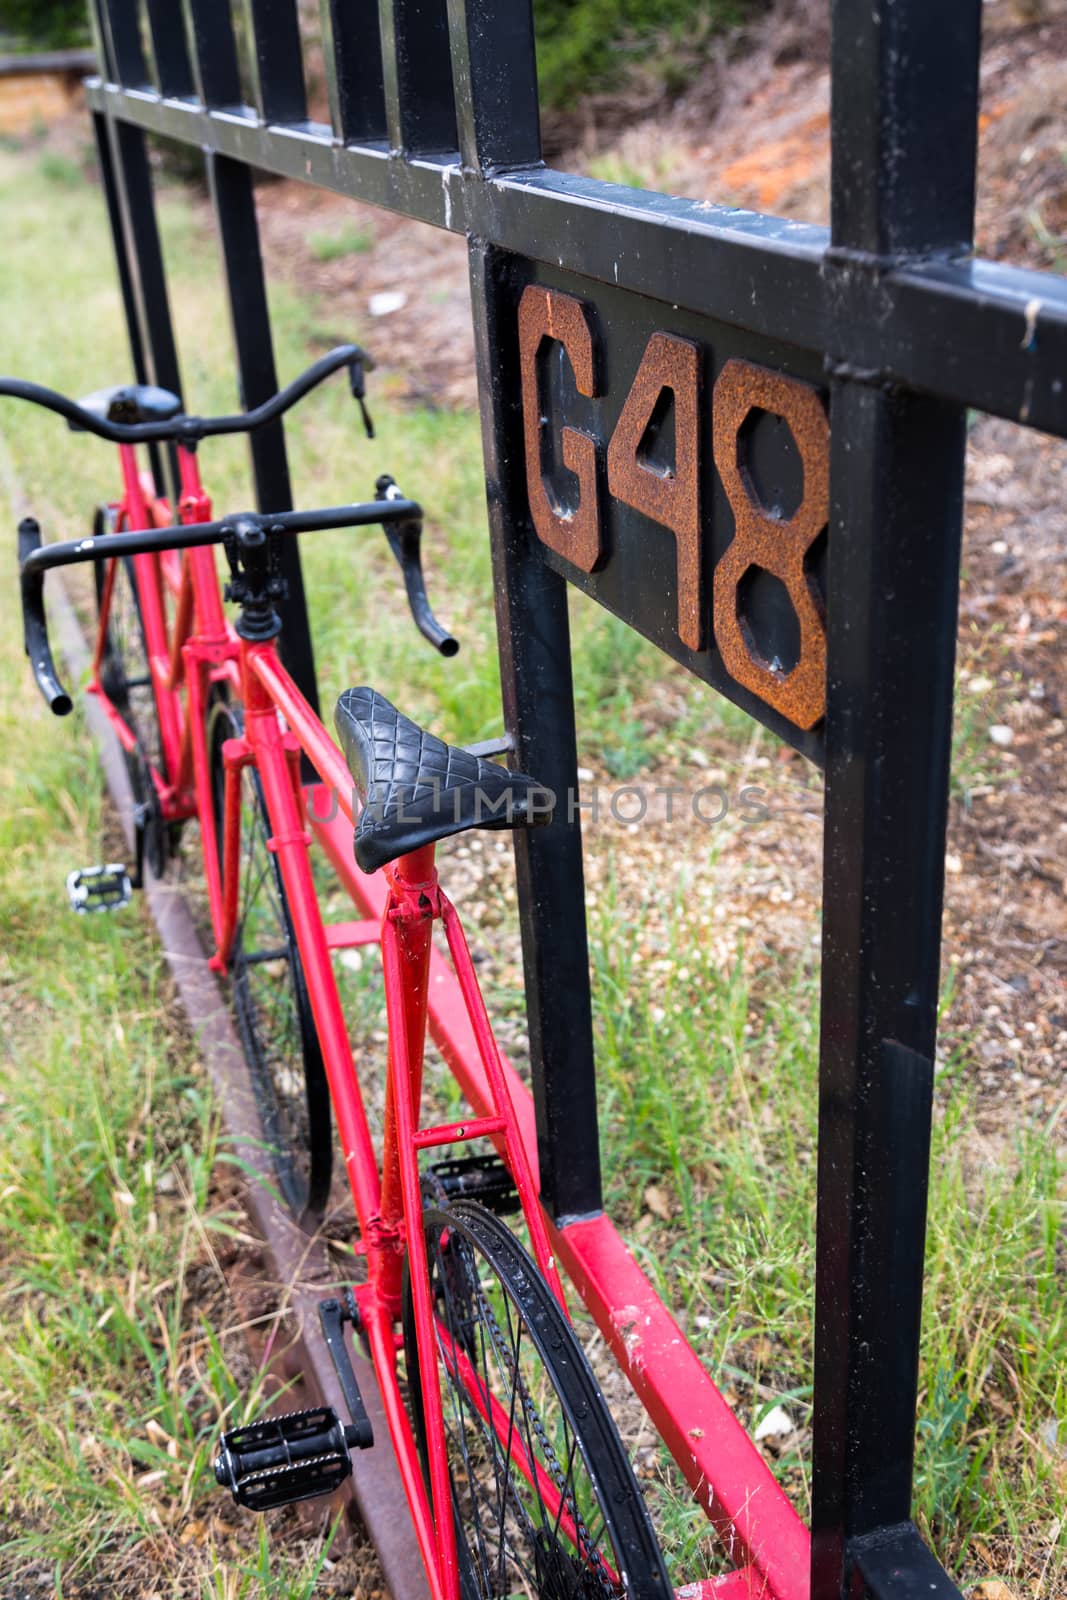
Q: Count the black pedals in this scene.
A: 2